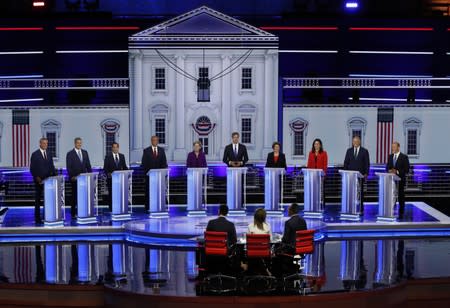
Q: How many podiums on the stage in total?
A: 10